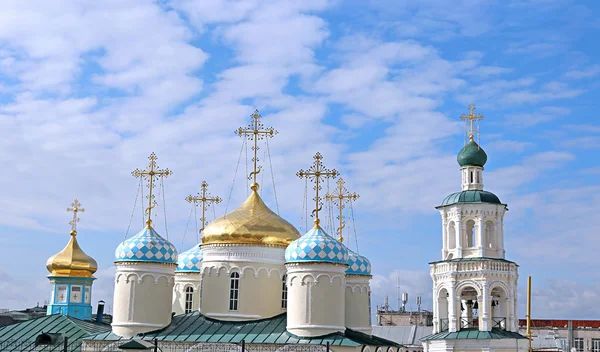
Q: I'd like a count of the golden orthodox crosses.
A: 7